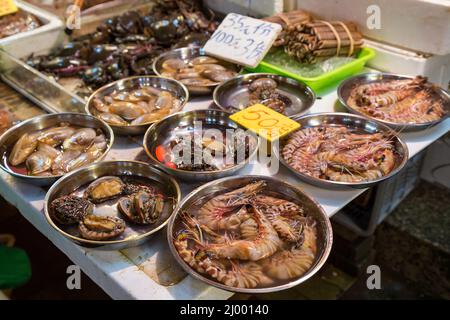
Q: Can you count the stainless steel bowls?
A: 9